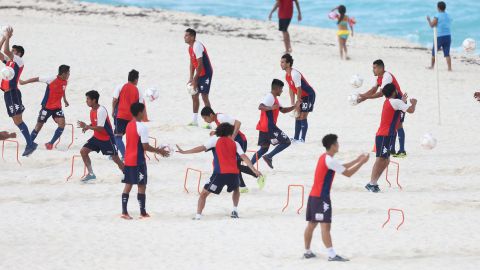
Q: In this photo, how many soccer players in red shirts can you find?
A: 13